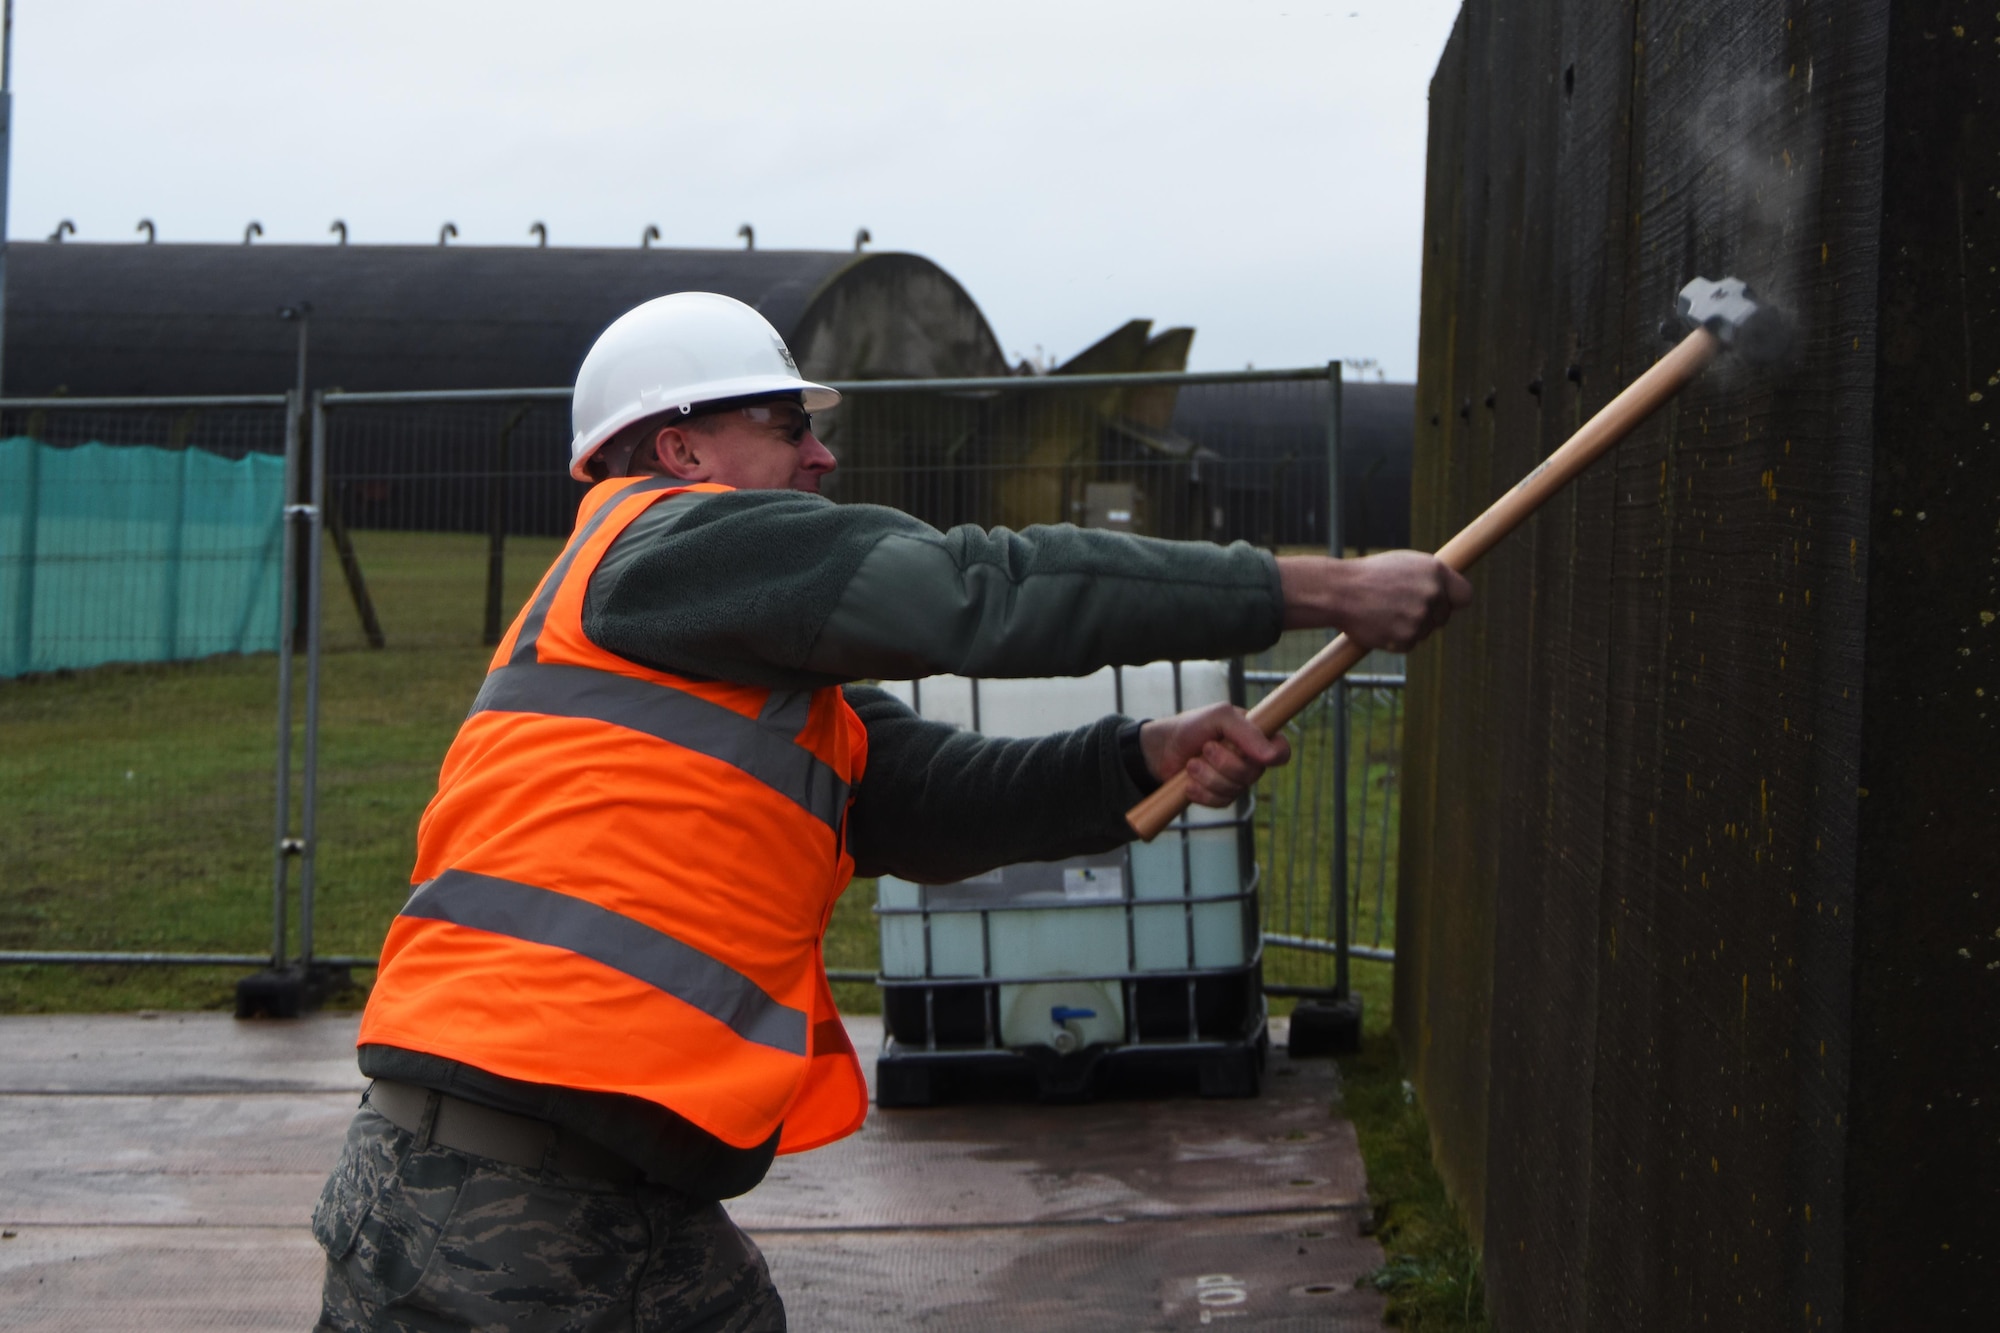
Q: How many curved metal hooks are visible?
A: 9